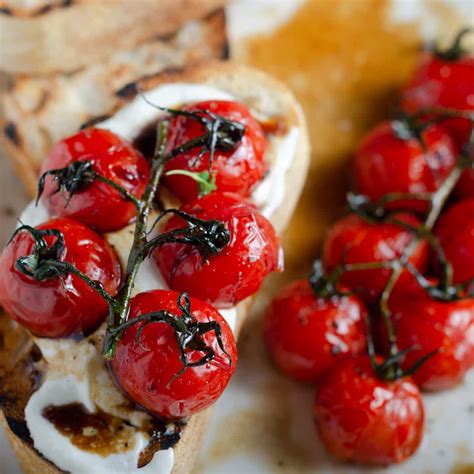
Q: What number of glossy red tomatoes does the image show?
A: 12